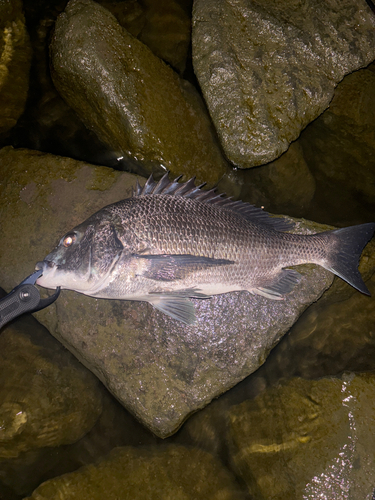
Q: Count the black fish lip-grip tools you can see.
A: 1